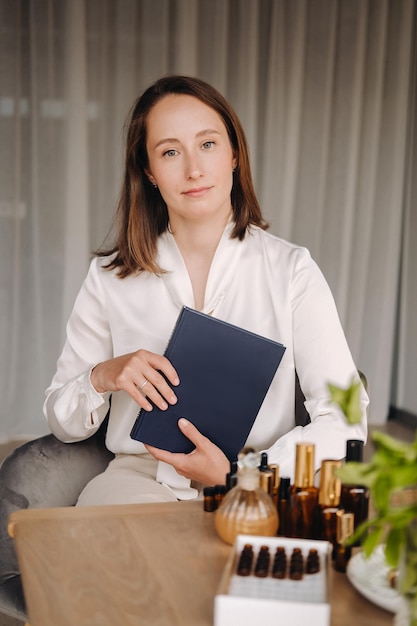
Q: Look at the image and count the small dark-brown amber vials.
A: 5